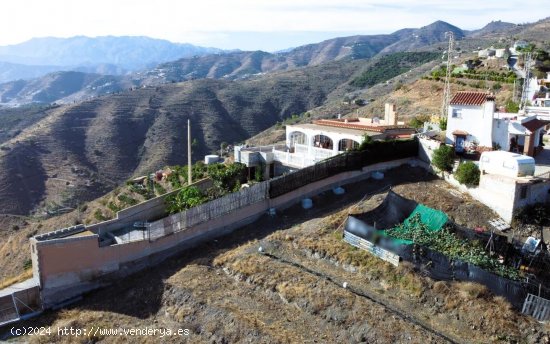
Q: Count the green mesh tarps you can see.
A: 1